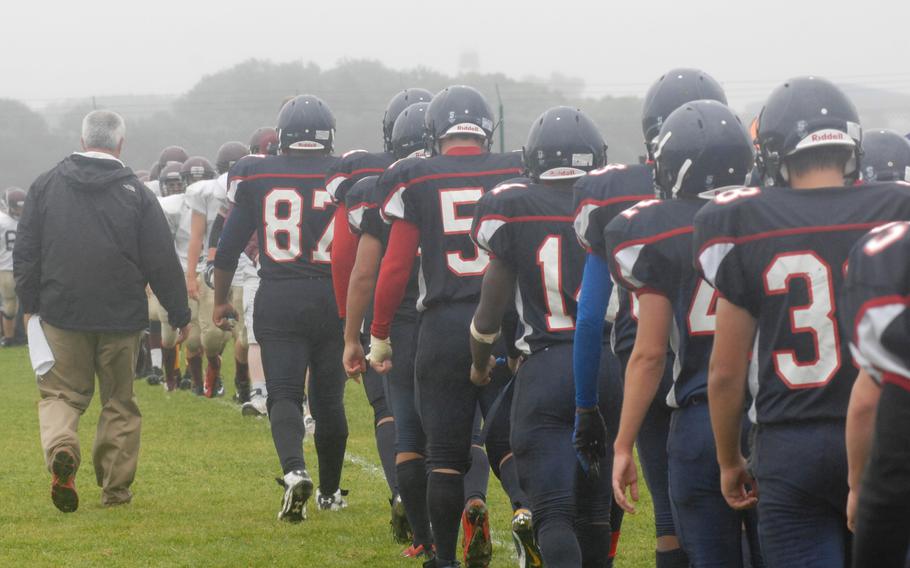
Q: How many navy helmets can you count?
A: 9